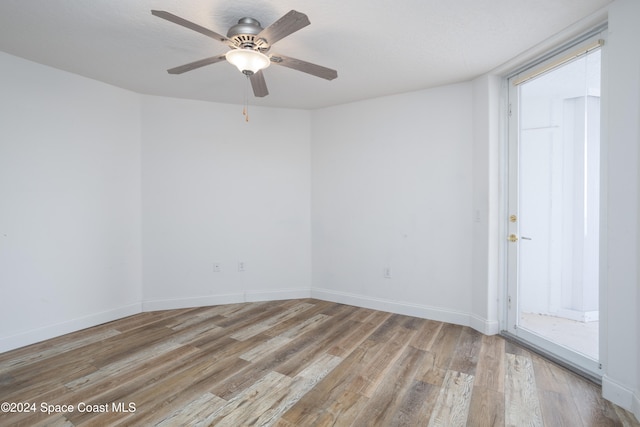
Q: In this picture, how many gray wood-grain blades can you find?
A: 5